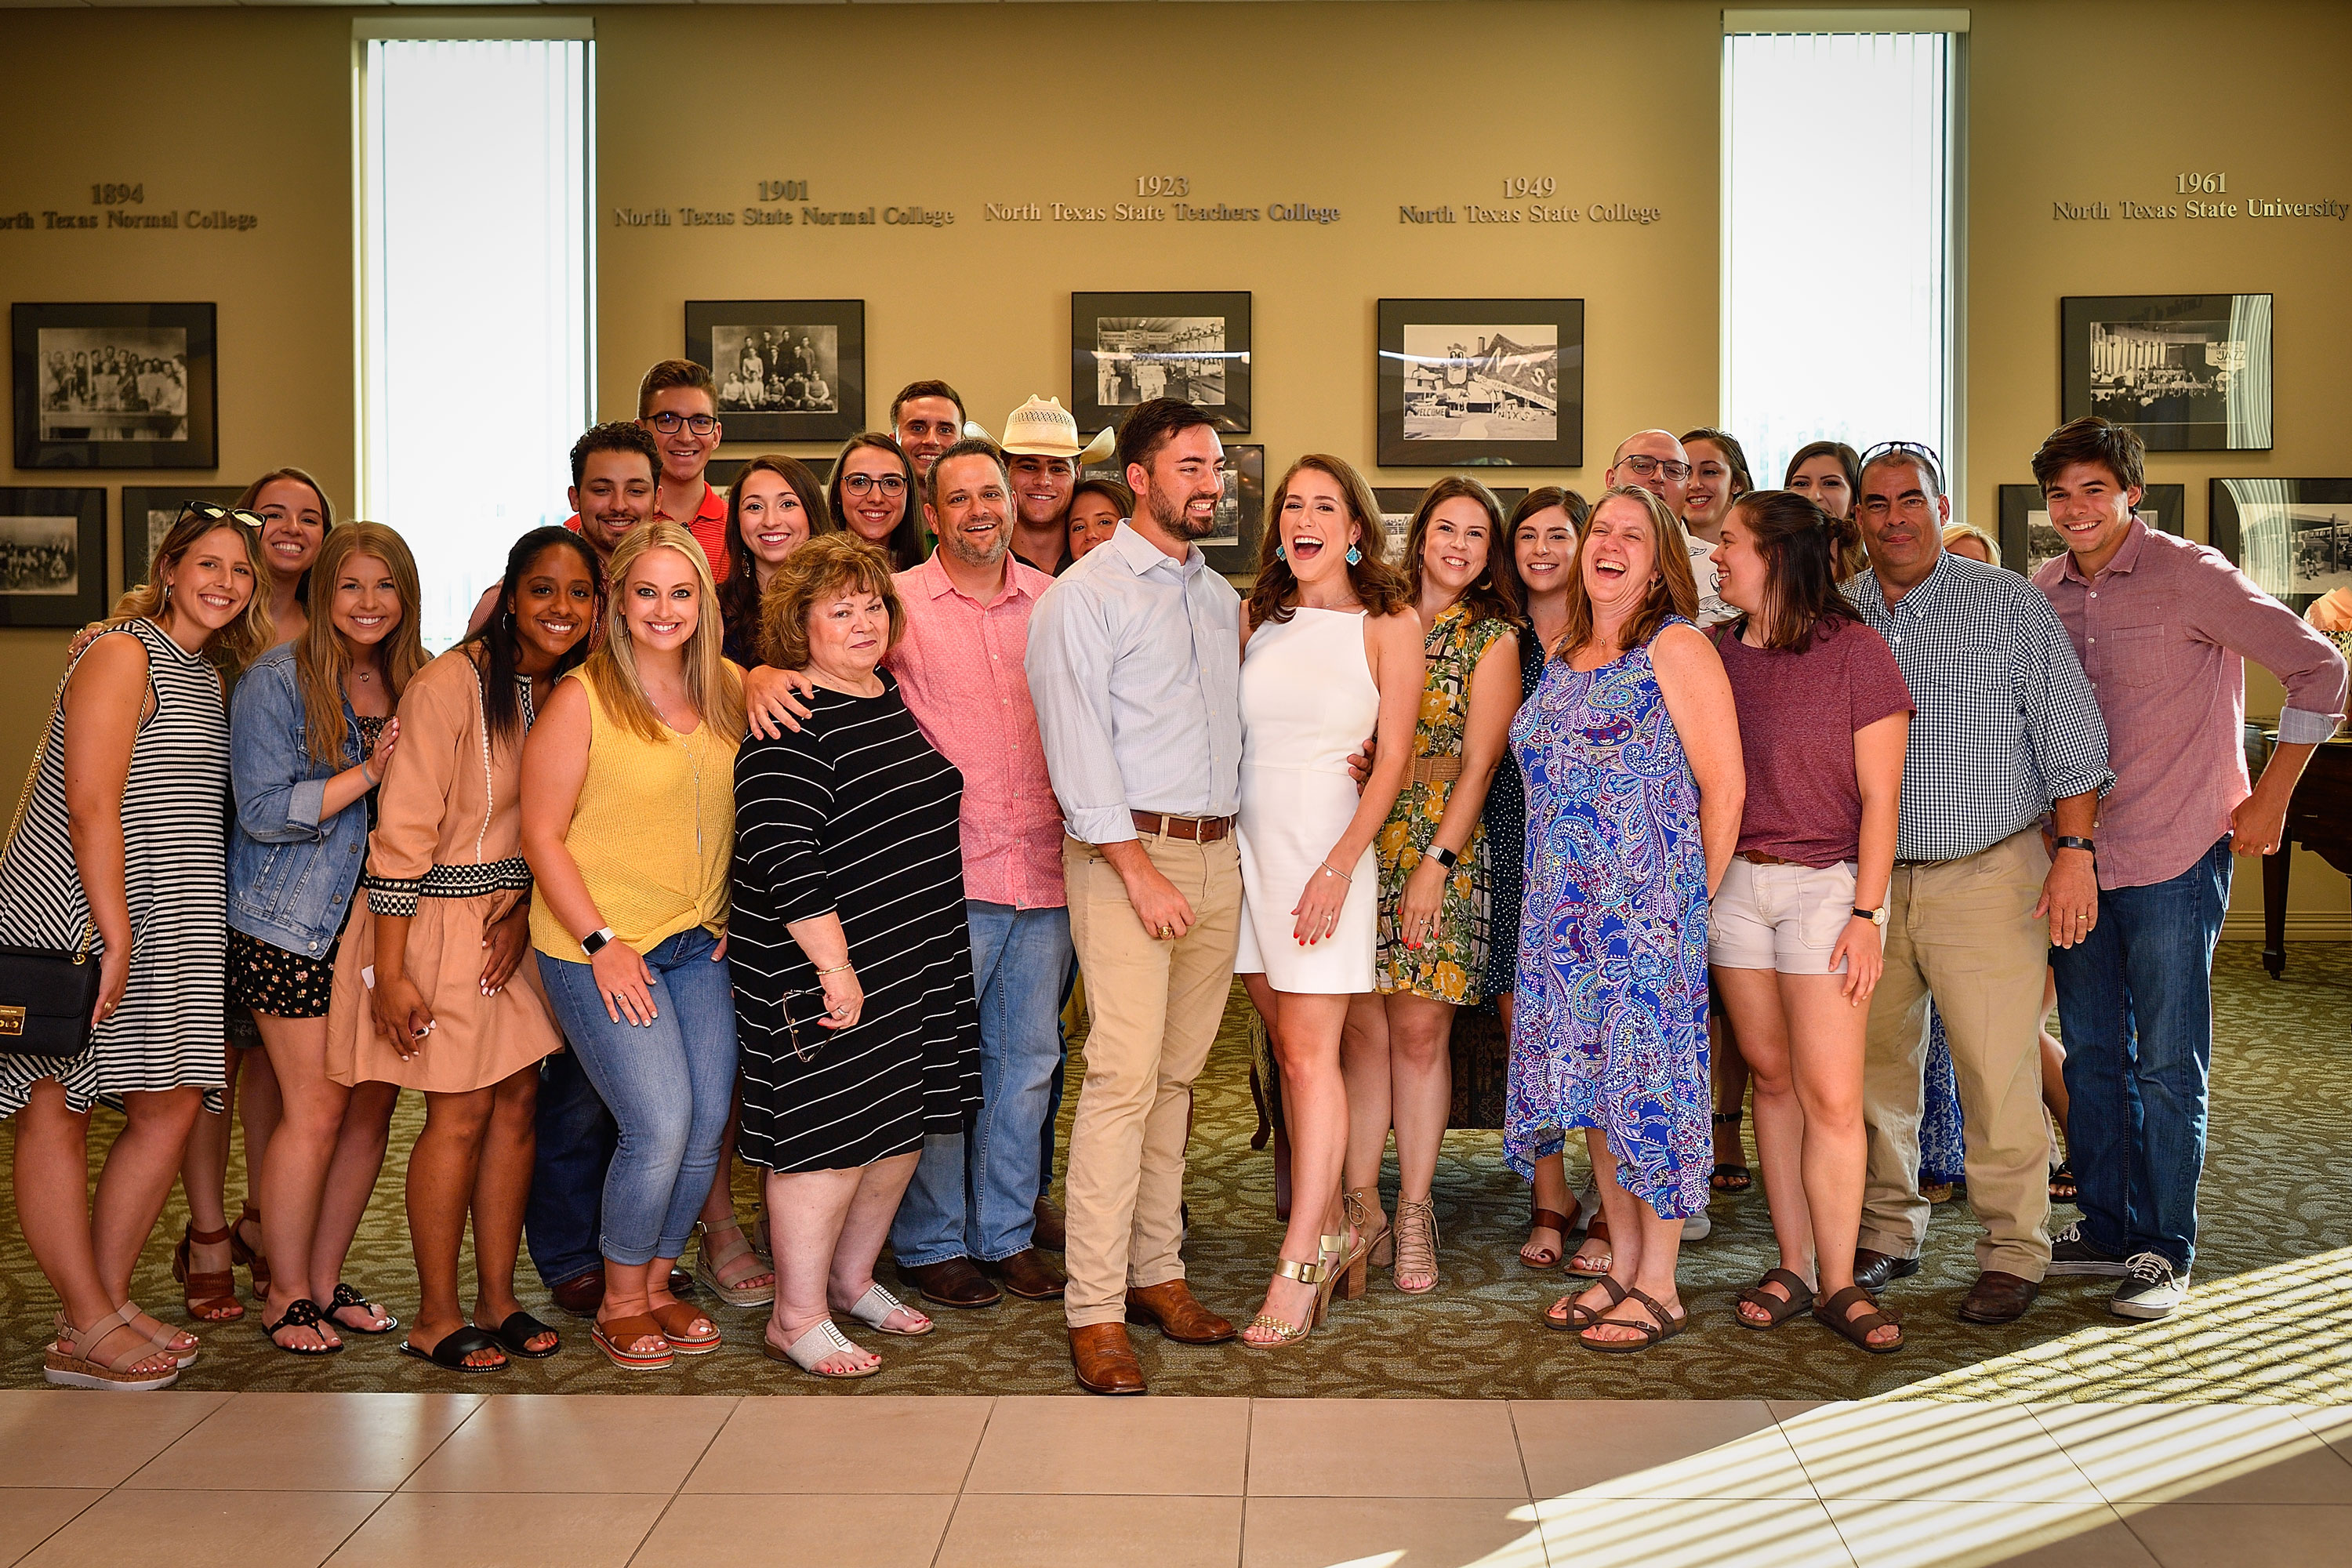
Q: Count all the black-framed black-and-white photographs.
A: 12